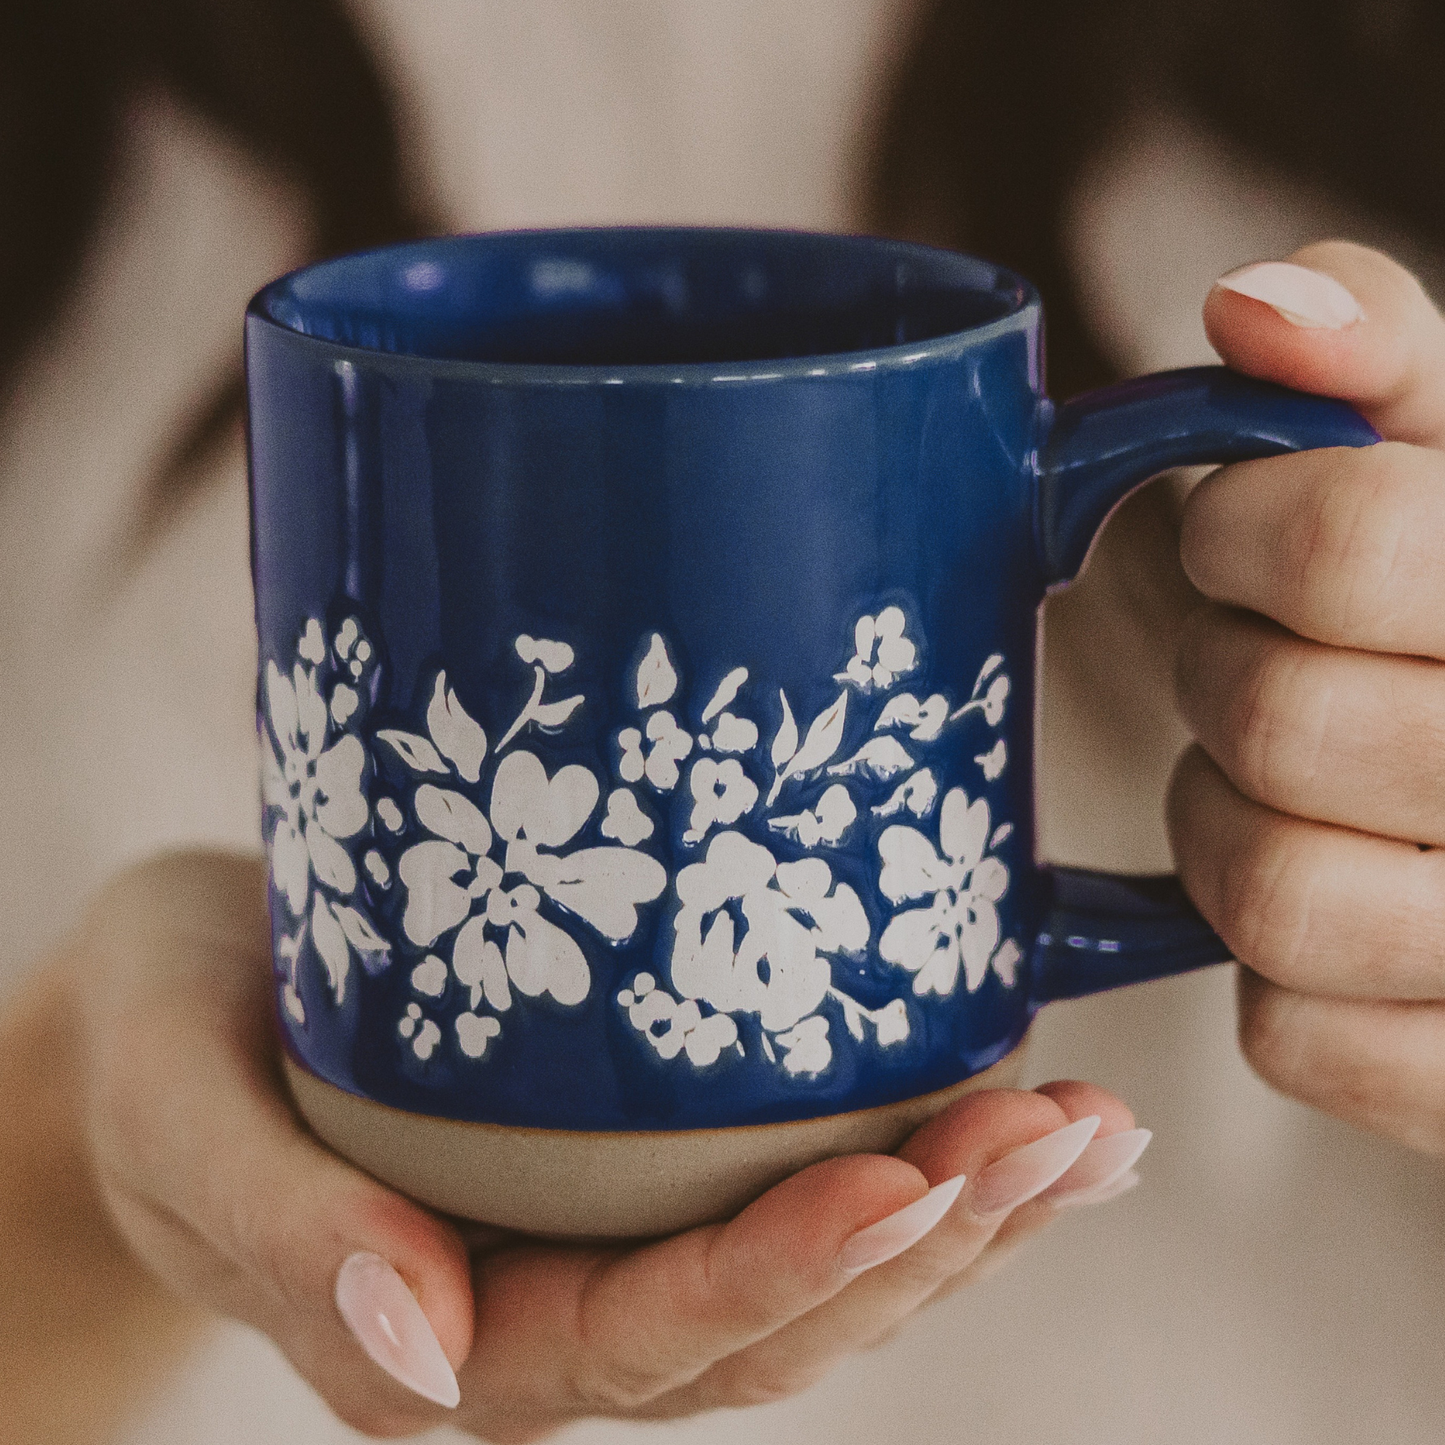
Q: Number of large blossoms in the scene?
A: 4